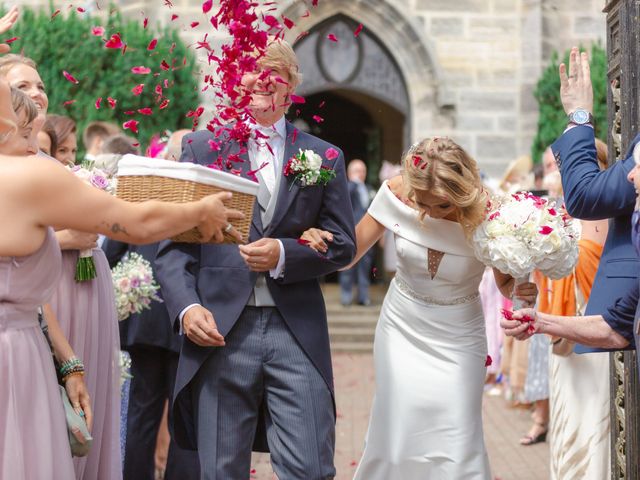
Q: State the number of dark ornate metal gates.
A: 1